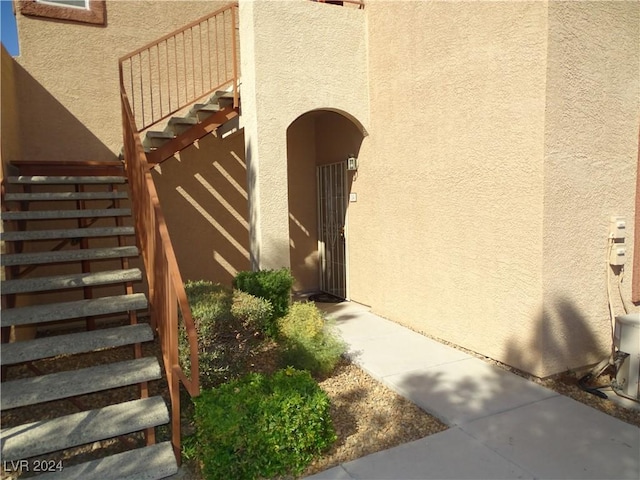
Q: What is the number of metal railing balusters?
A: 12